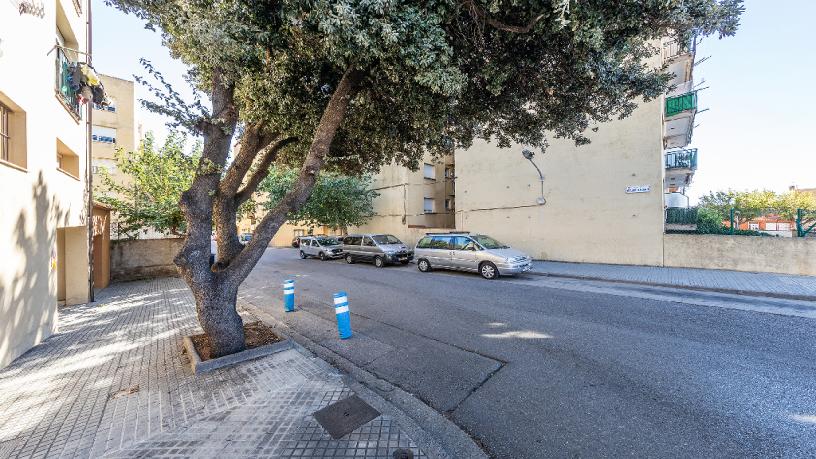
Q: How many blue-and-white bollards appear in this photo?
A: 2